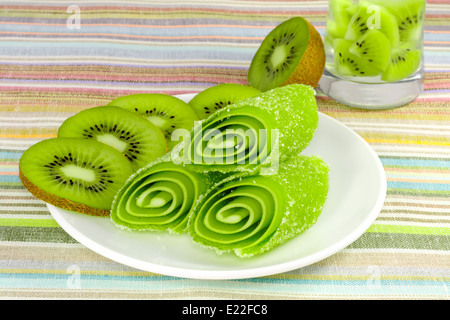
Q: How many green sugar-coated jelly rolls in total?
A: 3